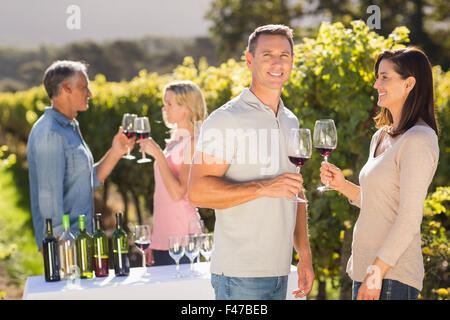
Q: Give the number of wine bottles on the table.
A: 5